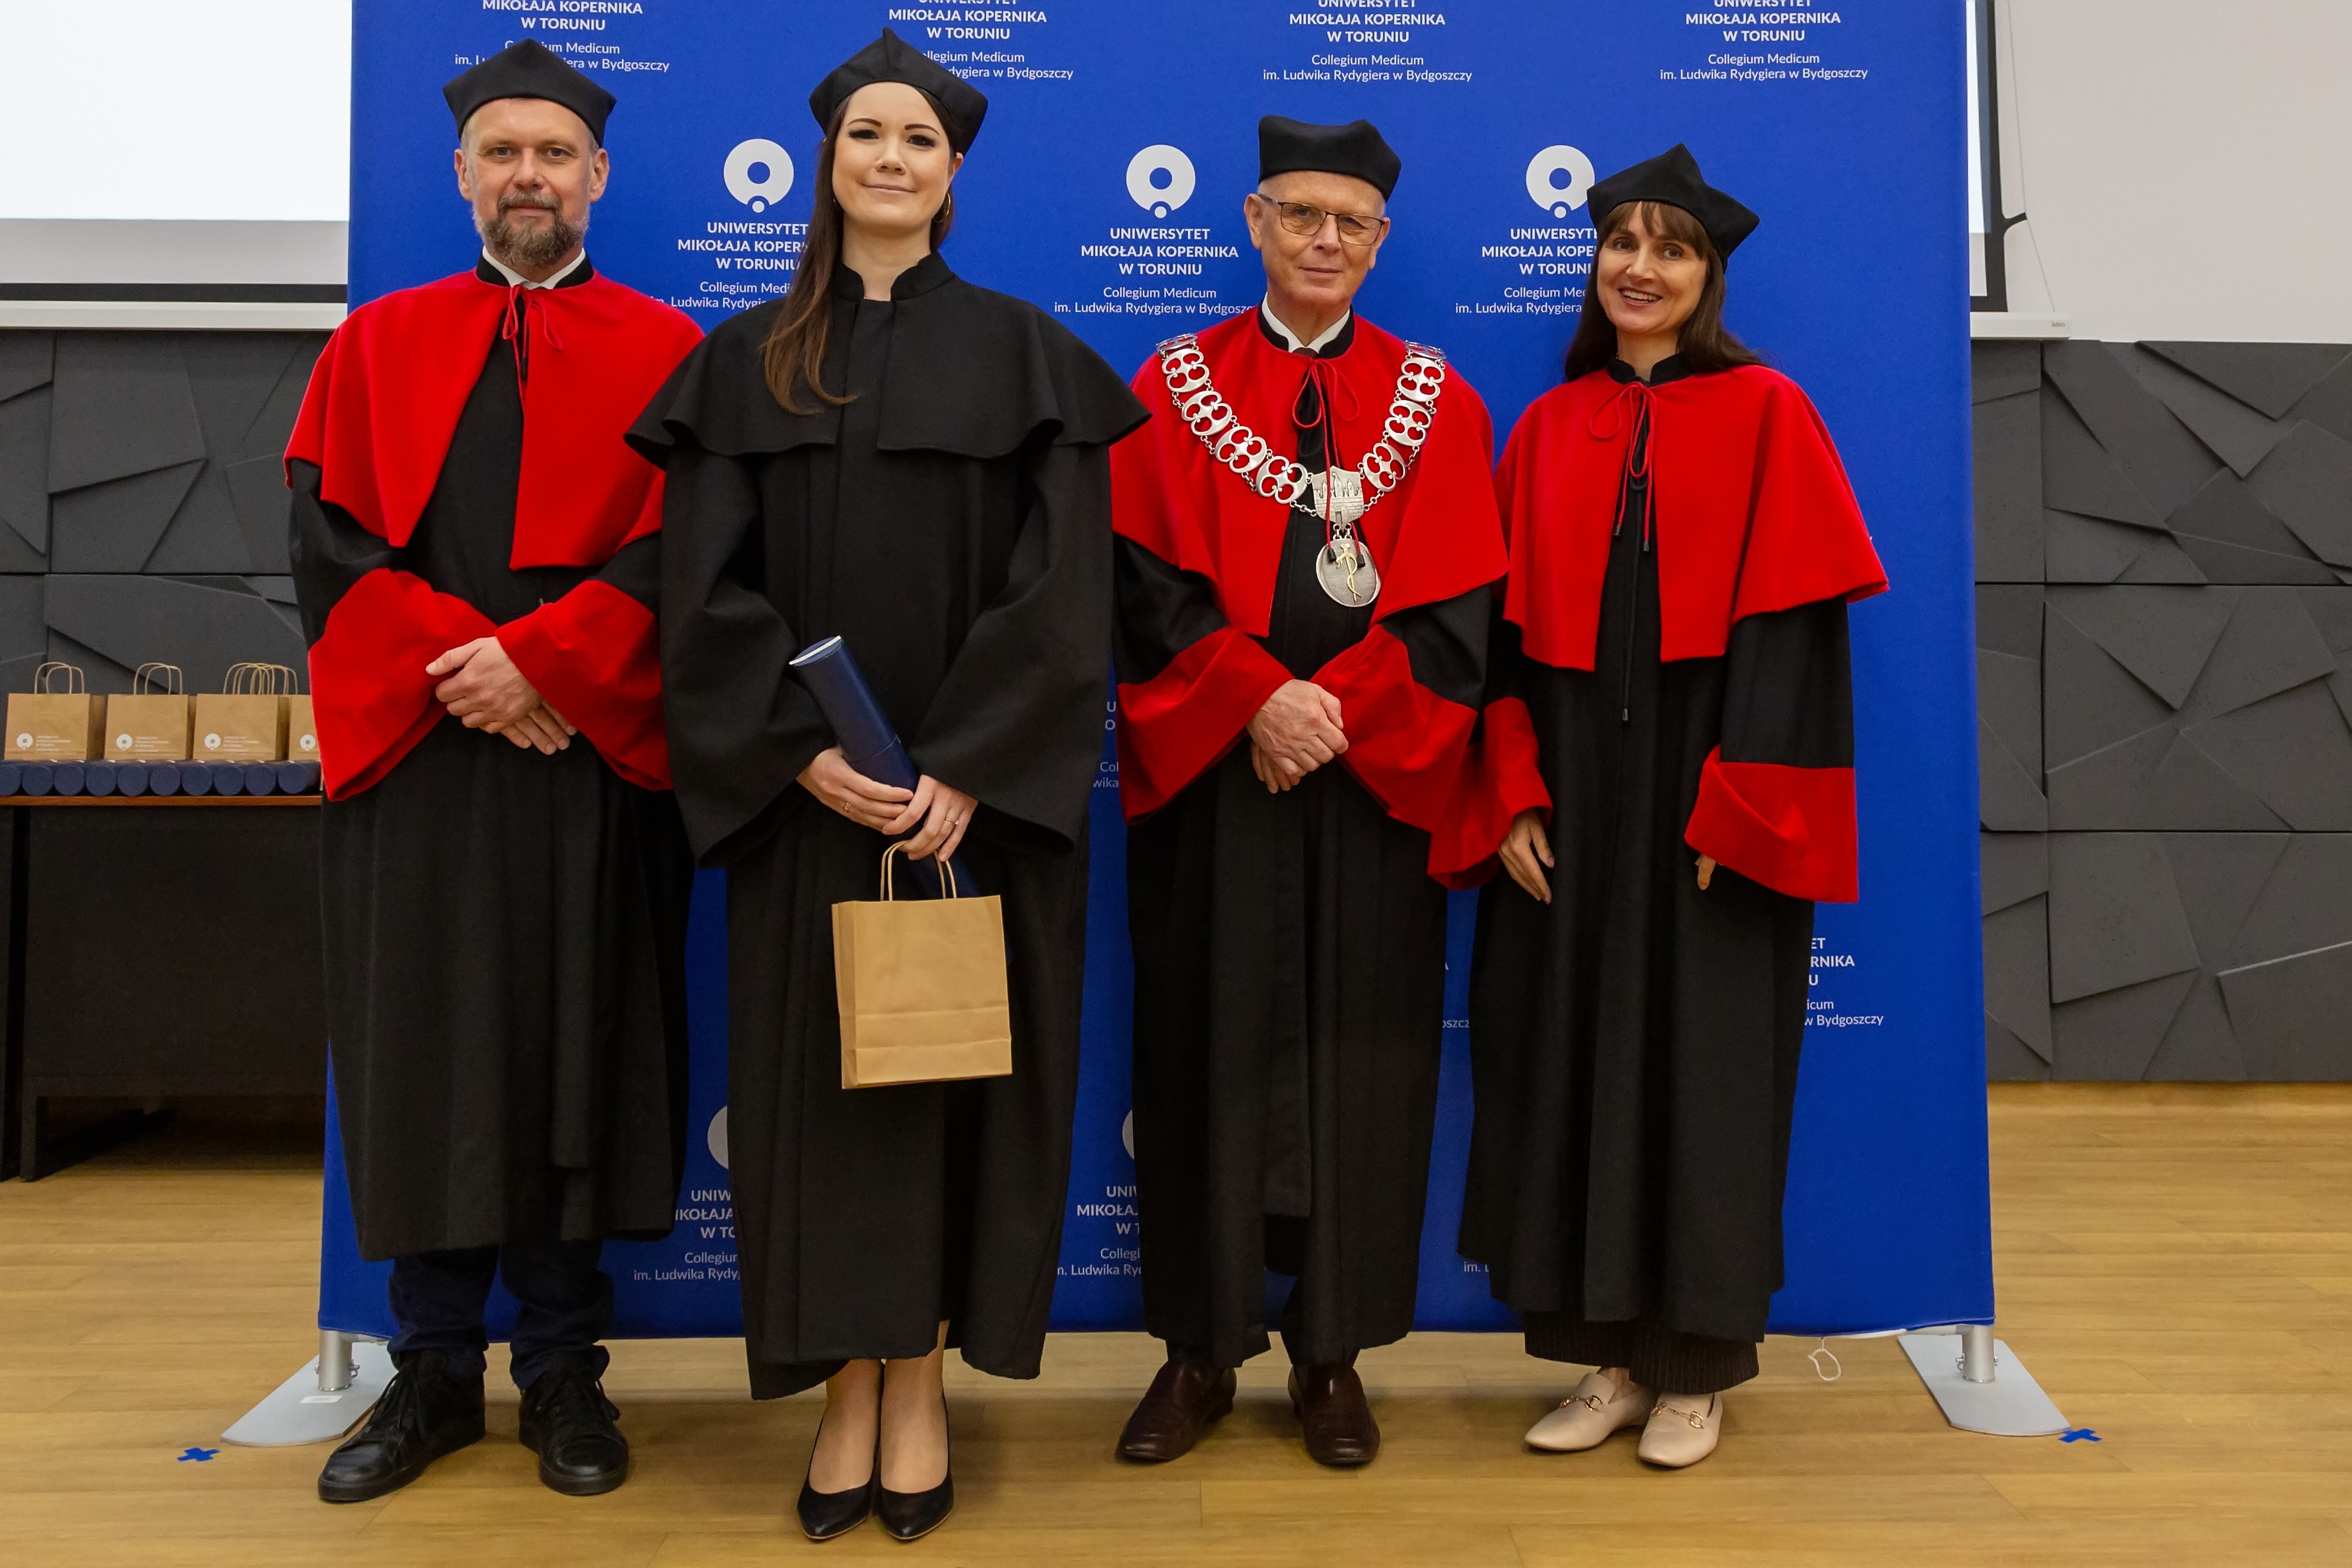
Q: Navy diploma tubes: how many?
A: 11